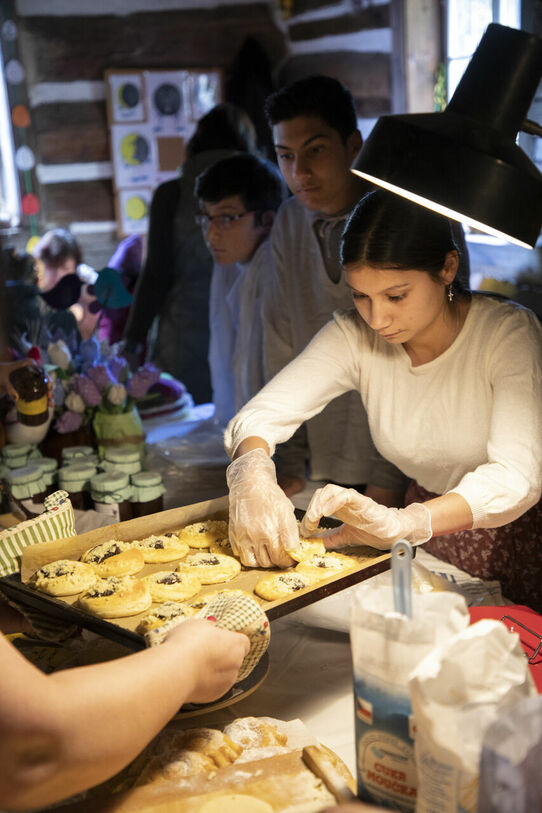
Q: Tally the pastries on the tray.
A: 13